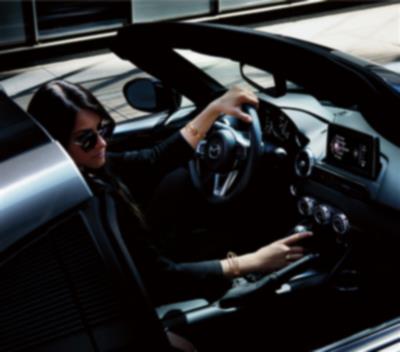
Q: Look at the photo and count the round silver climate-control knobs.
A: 3